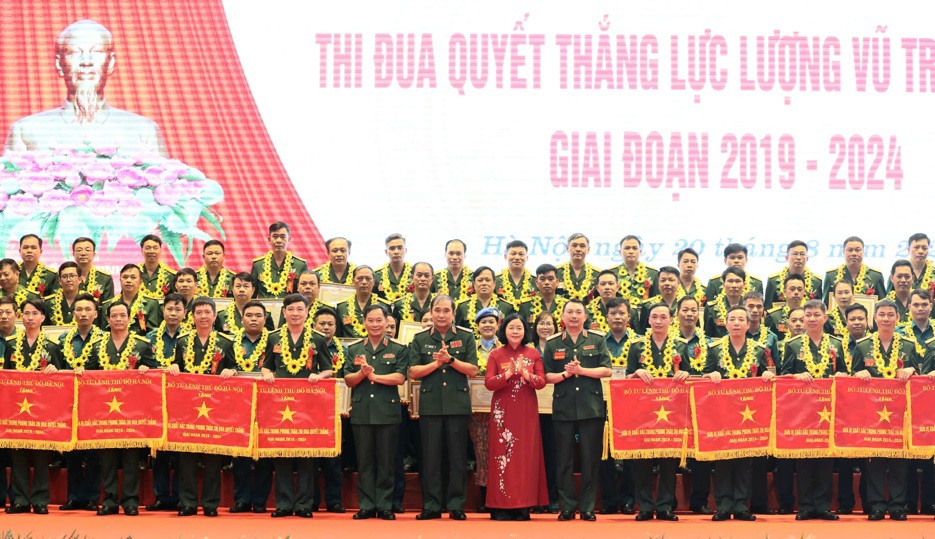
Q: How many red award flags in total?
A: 9